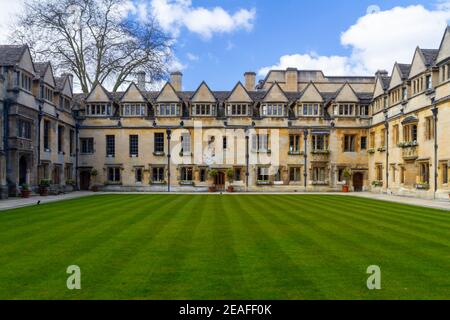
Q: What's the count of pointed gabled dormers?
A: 15